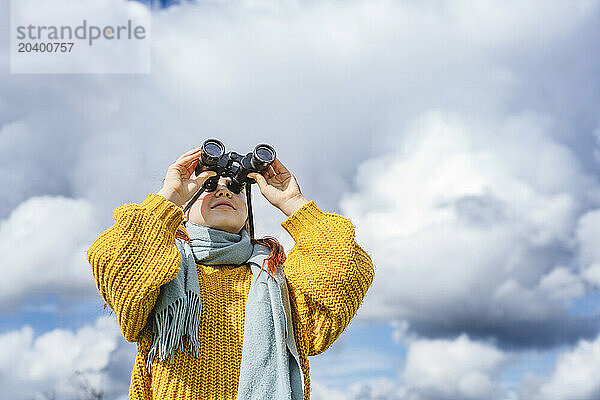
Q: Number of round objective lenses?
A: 2